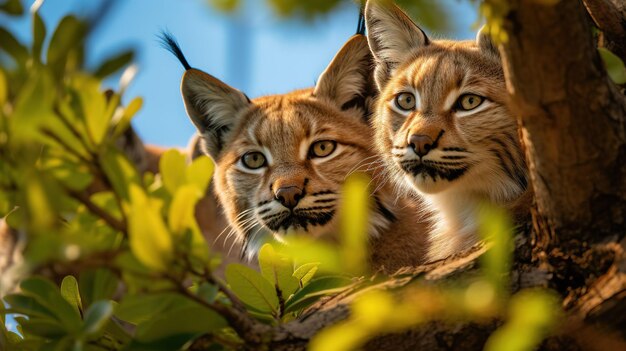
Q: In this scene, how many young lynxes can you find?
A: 2